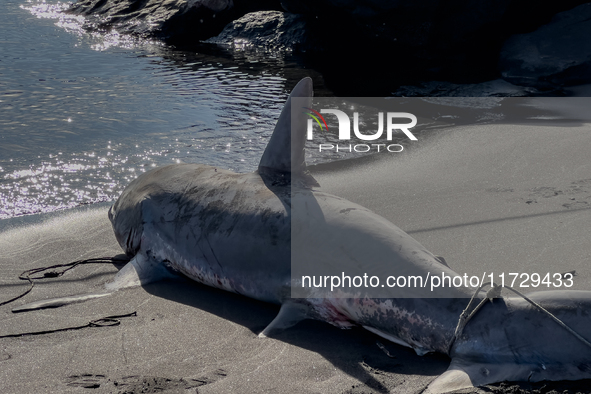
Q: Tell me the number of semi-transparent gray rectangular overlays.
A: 1